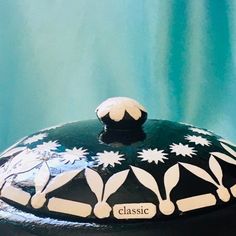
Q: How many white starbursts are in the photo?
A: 8